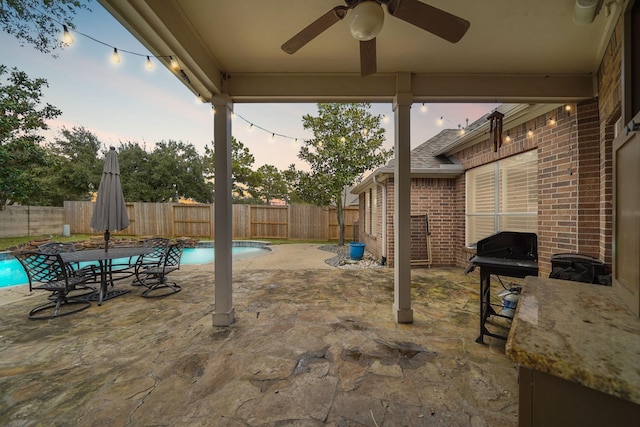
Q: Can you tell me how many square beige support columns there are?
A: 2